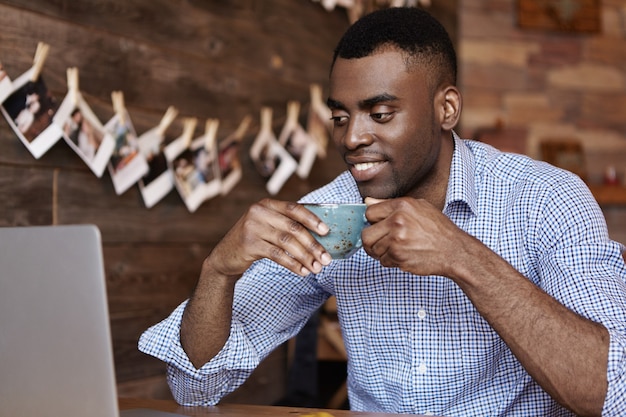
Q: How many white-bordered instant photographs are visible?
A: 11